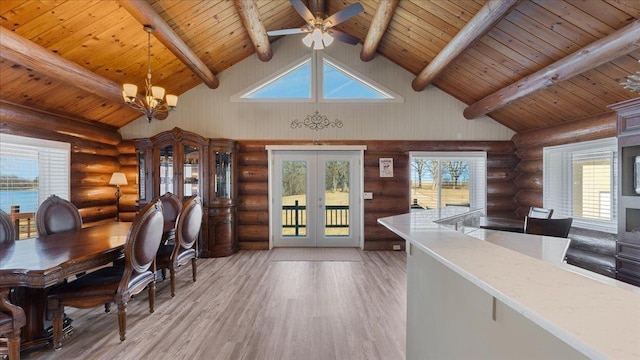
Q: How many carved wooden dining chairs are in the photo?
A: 6